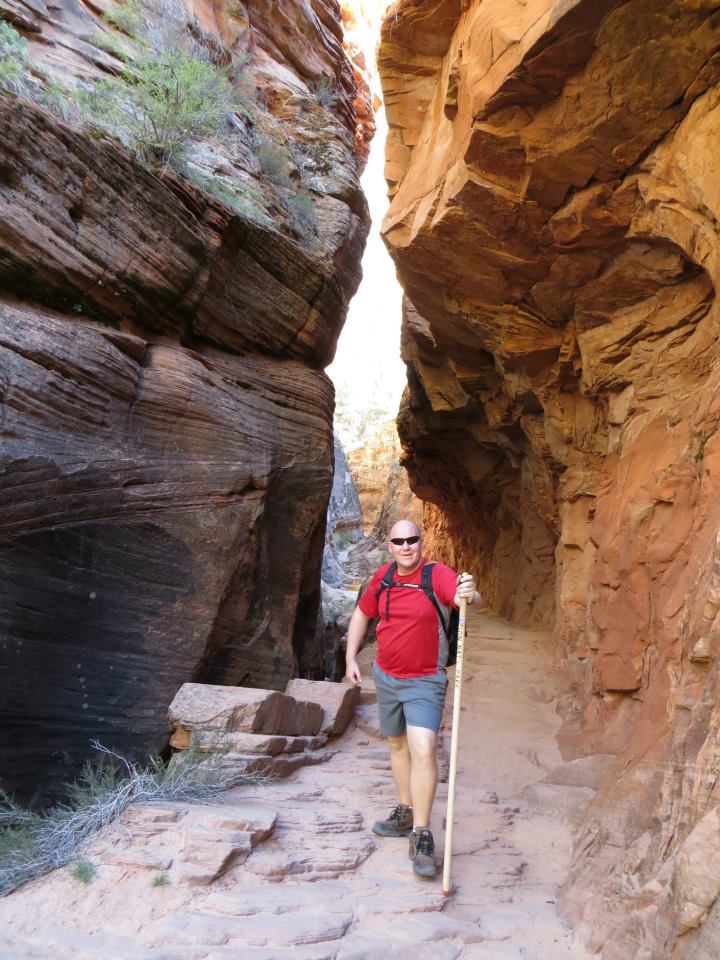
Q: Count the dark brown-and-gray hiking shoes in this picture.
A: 2